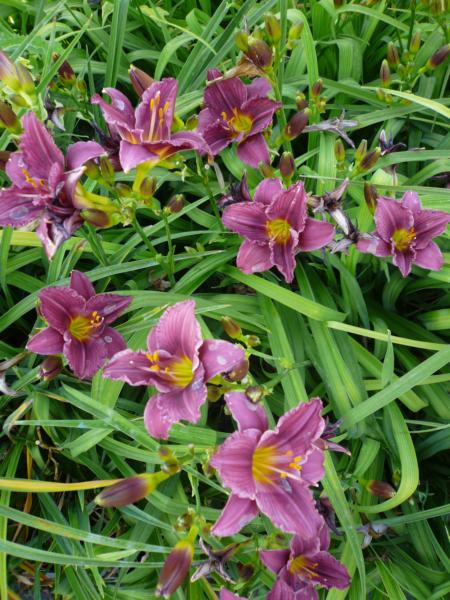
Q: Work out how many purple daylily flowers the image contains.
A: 9